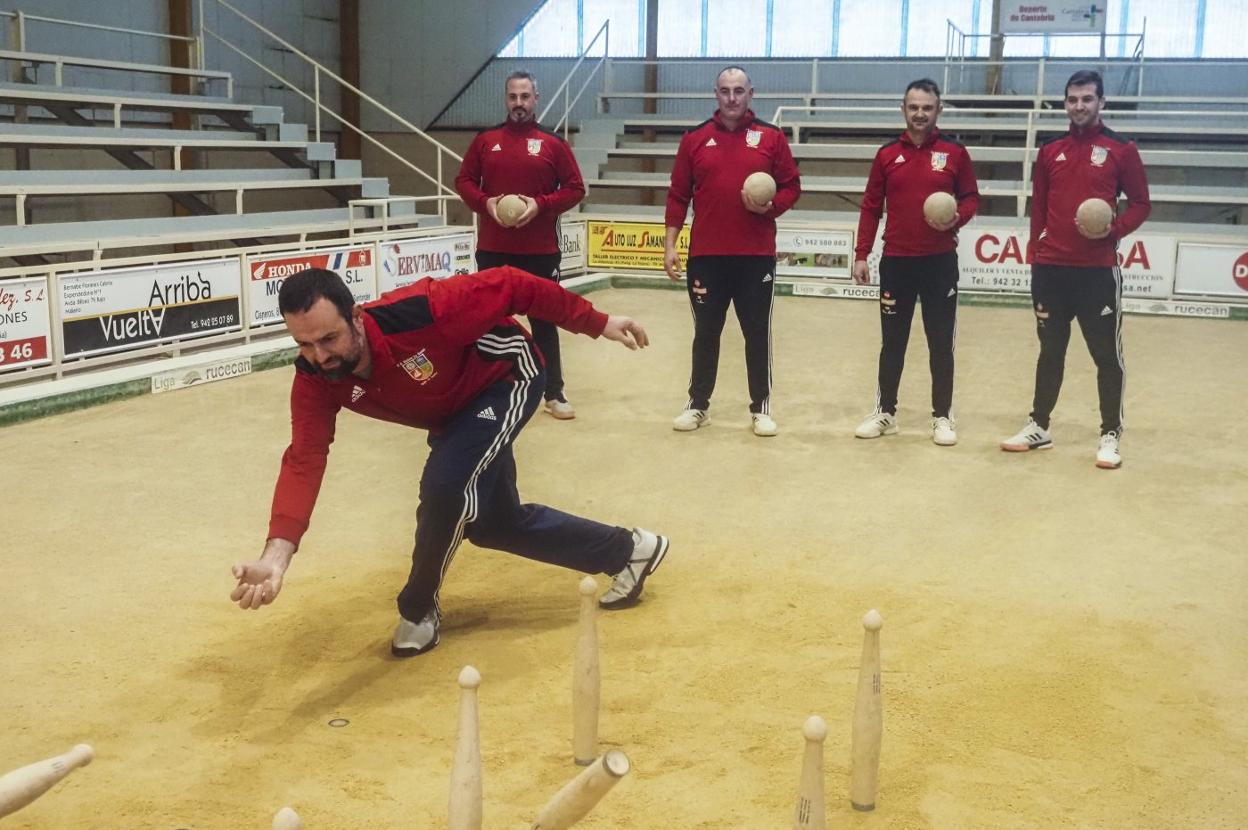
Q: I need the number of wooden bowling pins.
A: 7